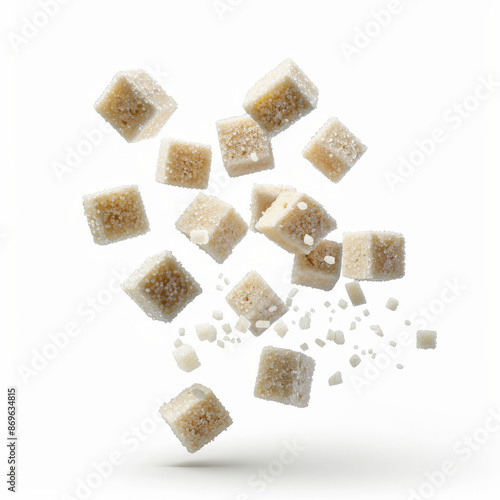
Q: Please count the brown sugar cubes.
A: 15